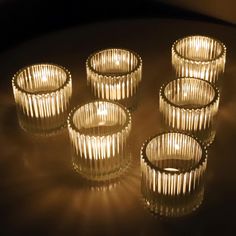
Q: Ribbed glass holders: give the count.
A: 6